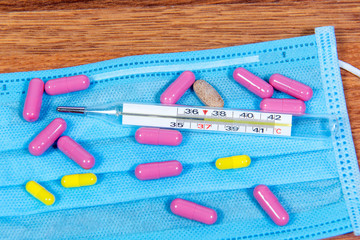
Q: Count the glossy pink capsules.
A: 12